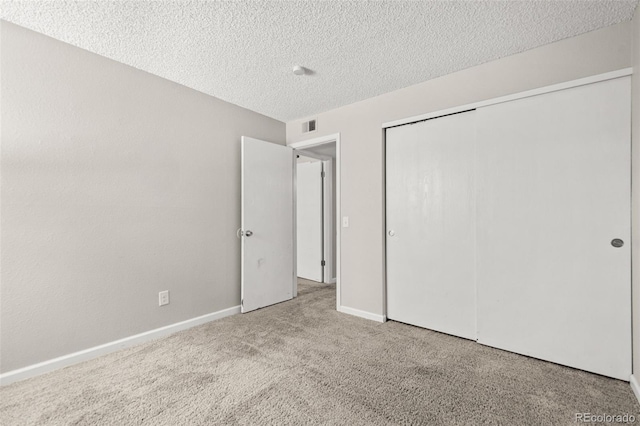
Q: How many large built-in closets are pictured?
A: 1